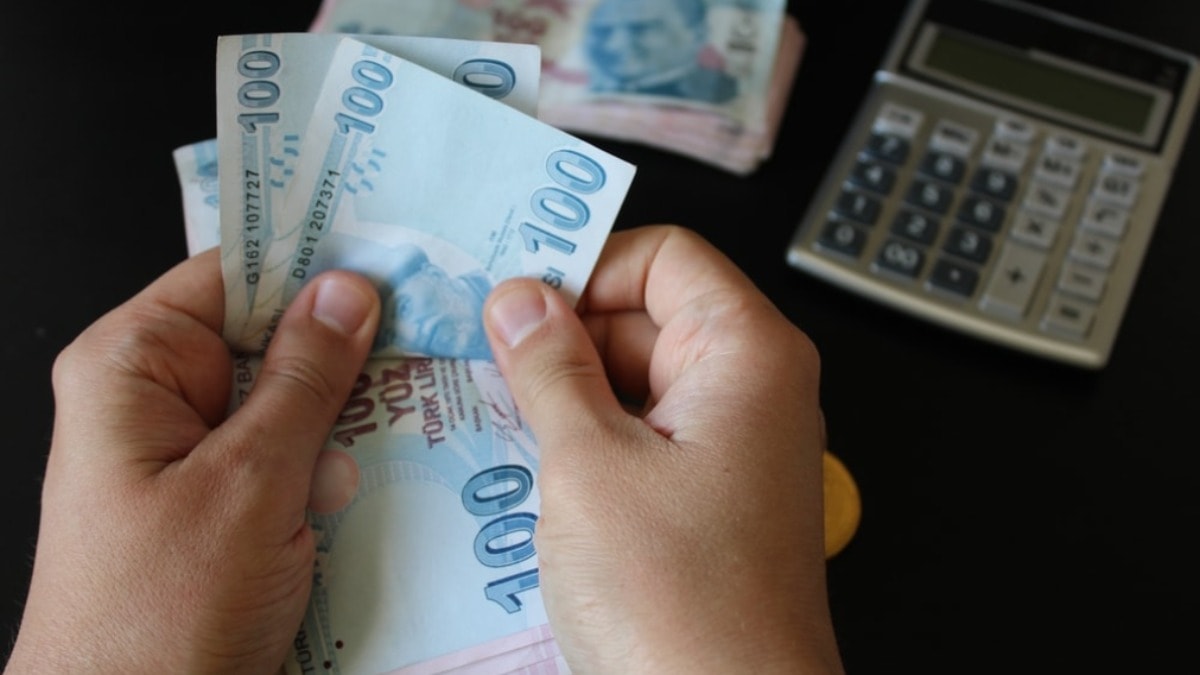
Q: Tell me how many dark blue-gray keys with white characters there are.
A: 12